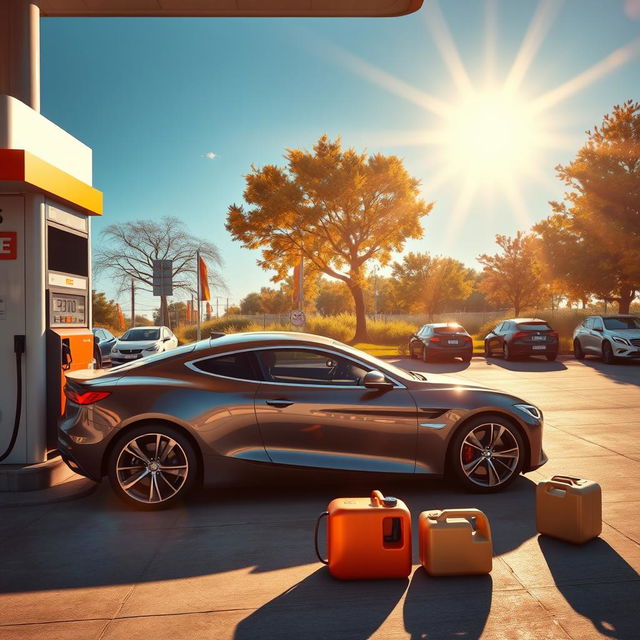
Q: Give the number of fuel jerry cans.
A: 3